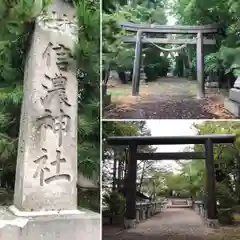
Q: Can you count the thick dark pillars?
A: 2